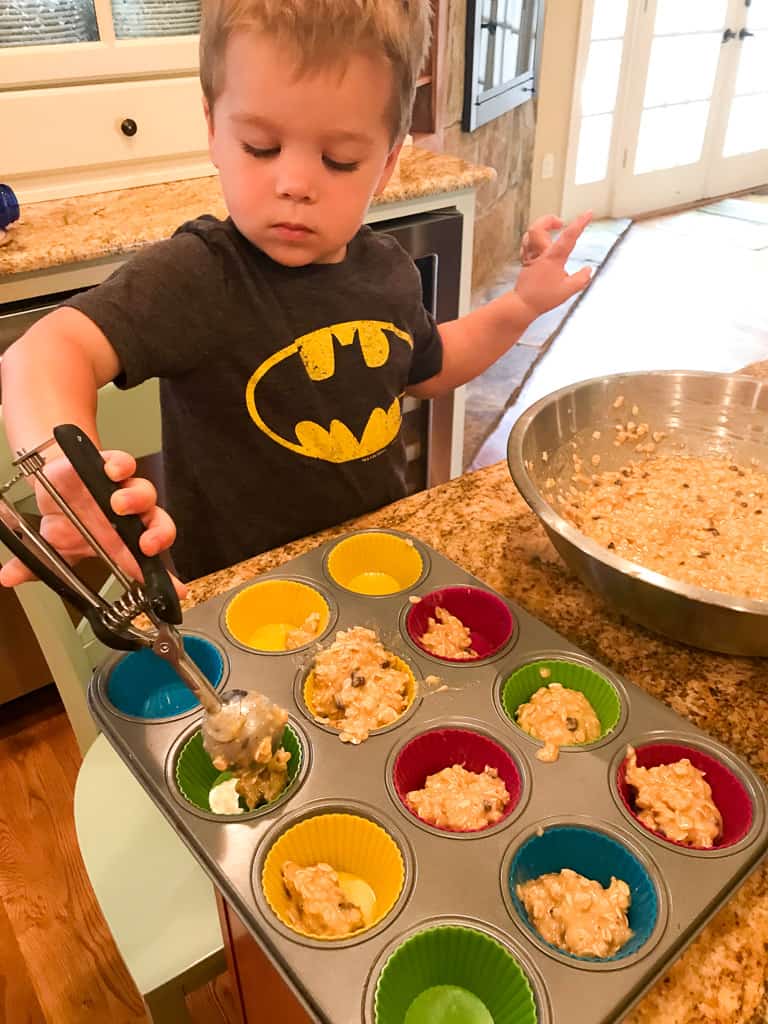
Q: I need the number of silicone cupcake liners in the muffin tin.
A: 12